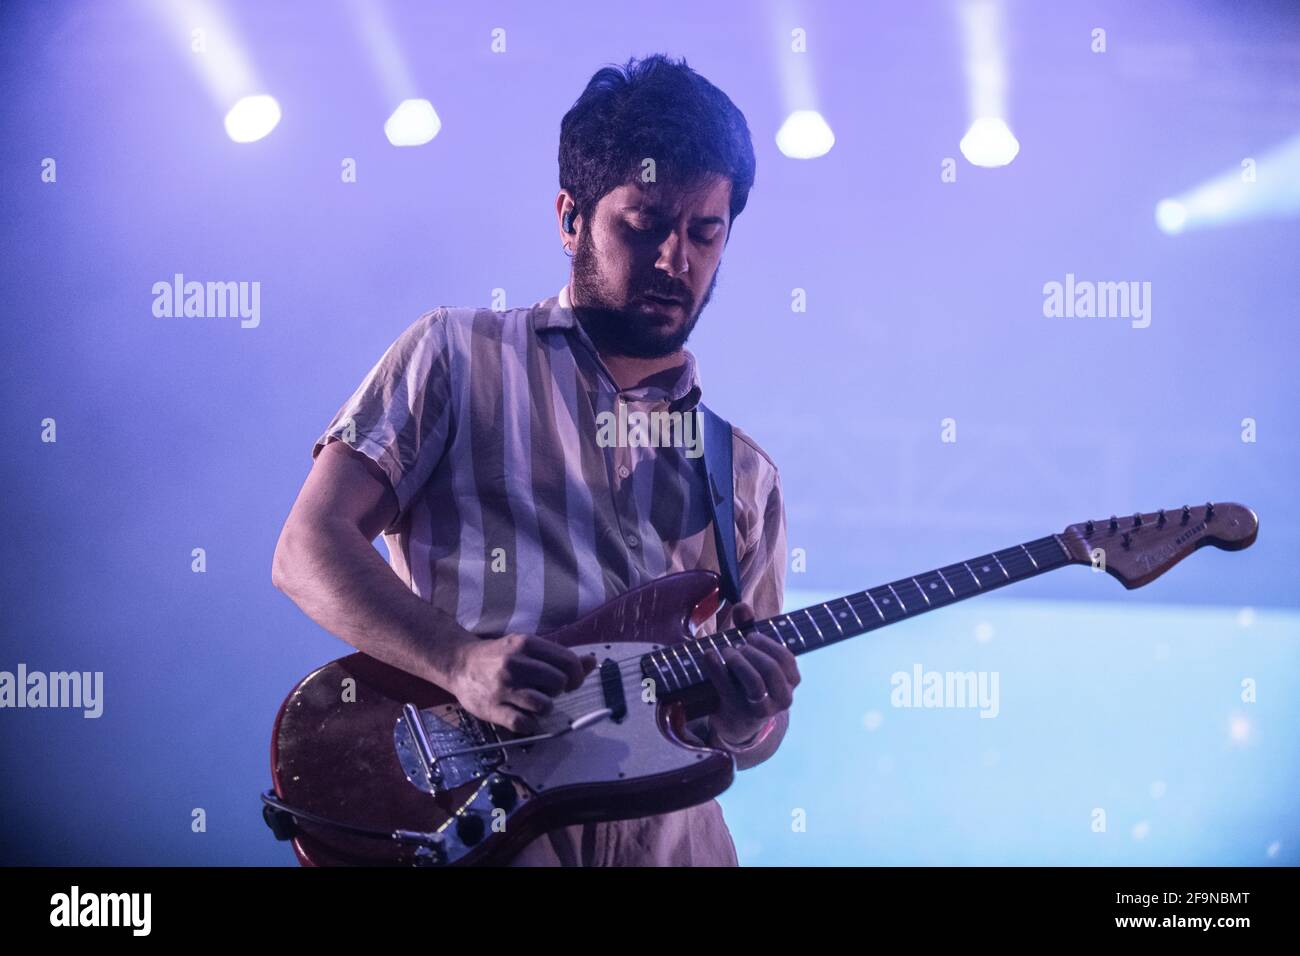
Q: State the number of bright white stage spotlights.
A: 5